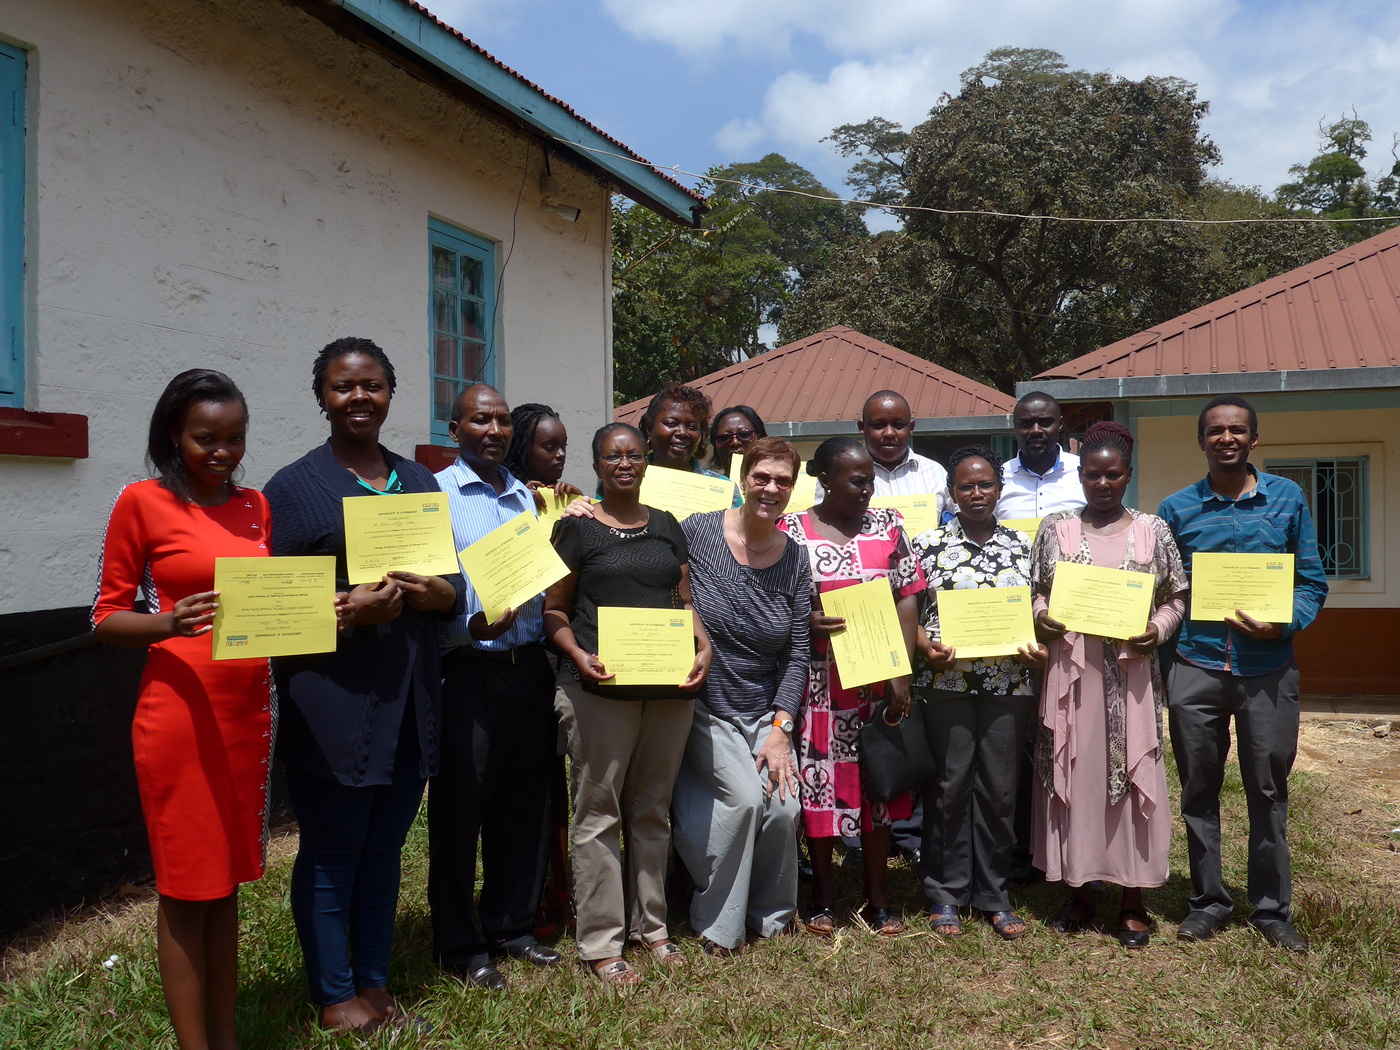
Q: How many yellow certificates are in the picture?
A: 13